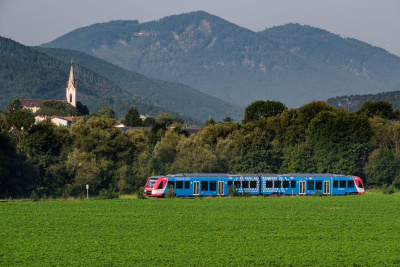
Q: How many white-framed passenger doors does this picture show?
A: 4